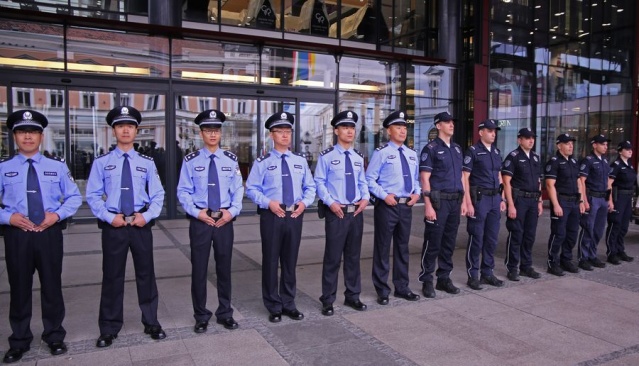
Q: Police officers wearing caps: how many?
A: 12